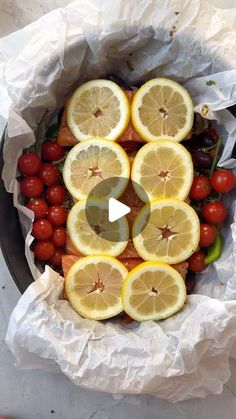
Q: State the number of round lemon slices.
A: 8